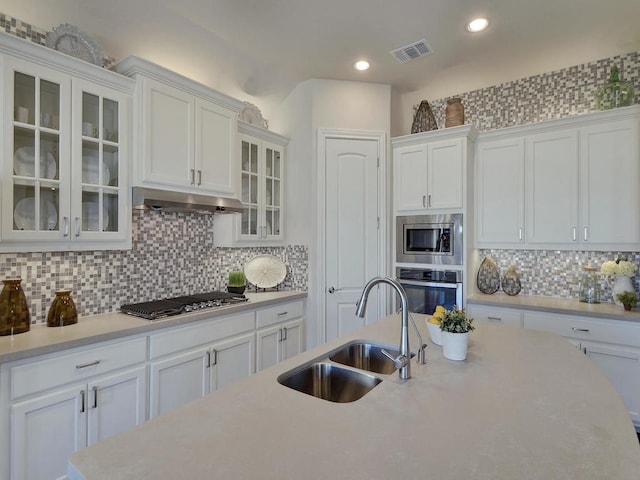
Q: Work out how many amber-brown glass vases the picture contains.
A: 2